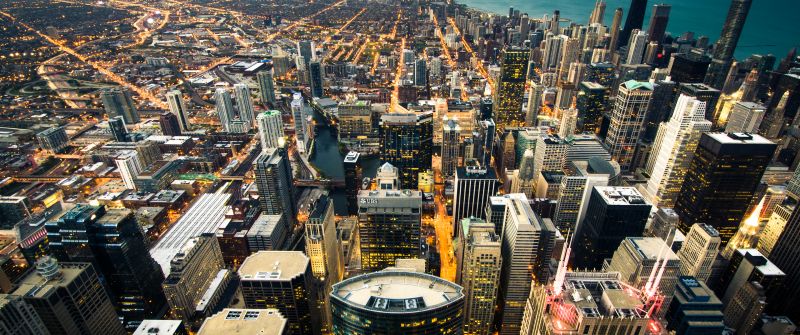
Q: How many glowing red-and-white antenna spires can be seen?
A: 4